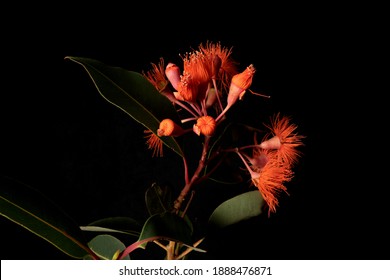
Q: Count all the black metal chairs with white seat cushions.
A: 0